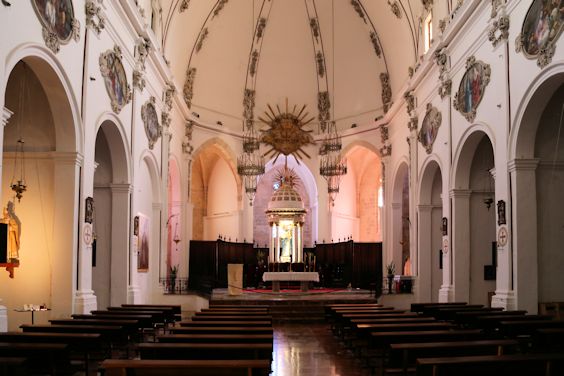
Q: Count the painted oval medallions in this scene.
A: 6